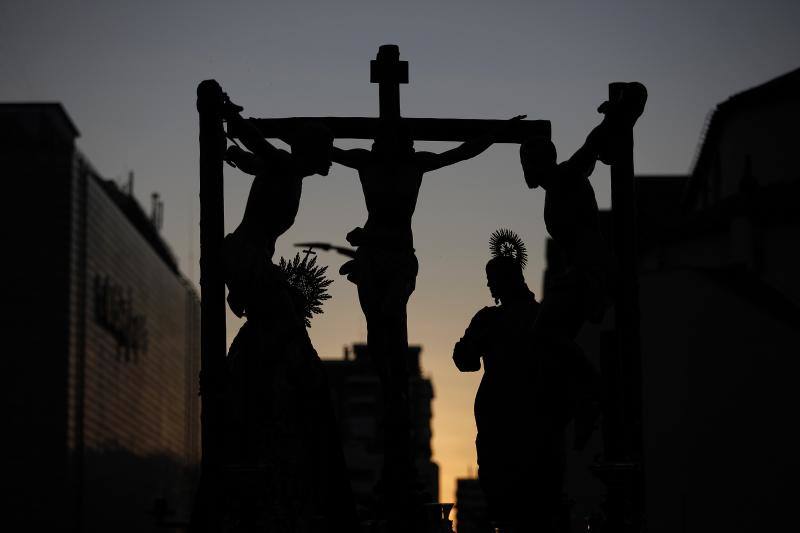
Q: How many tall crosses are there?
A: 3